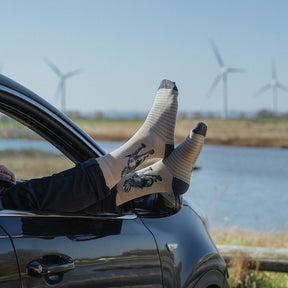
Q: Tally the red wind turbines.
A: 0